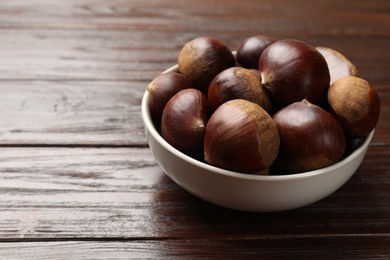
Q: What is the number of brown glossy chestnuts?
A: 10